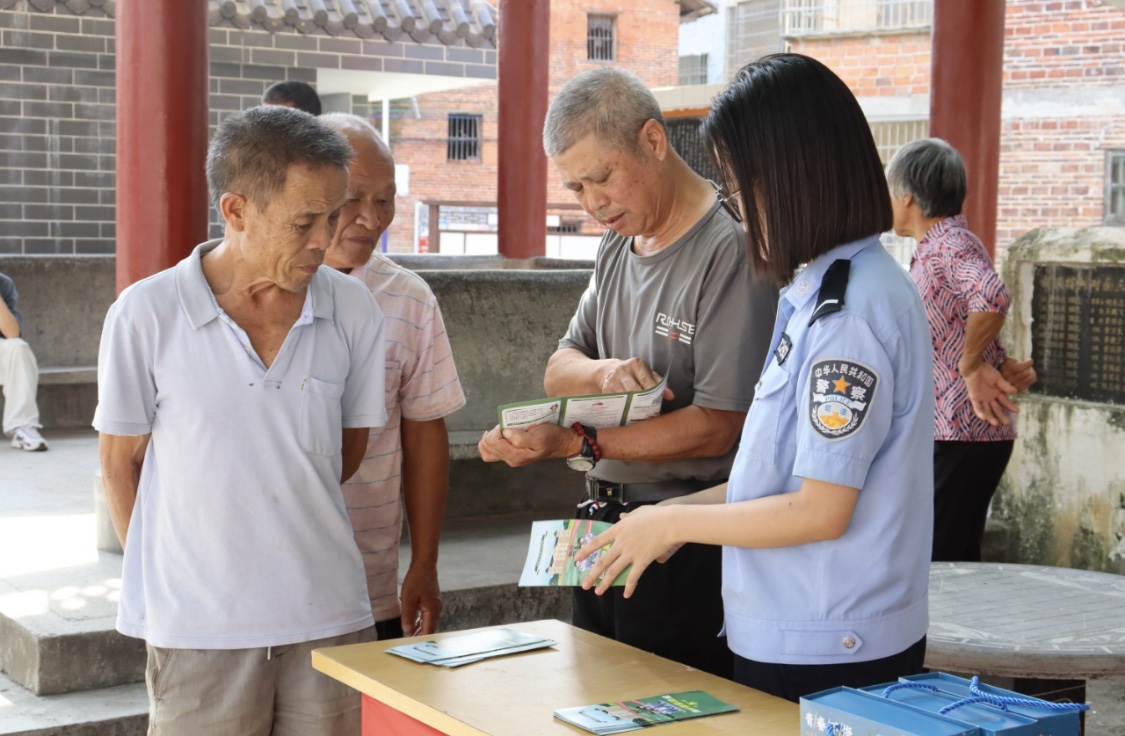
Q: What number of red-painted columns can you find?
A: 3